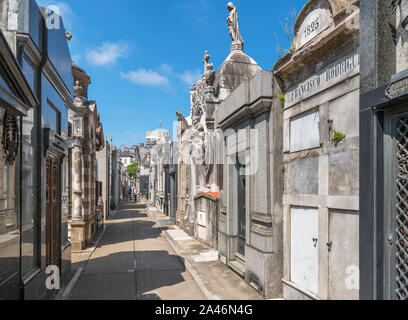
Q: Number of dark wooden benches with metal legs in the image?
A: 0